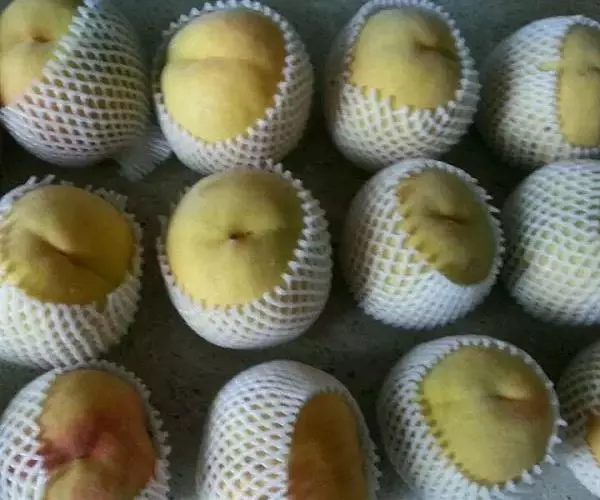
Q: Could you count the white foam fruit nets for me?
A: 12